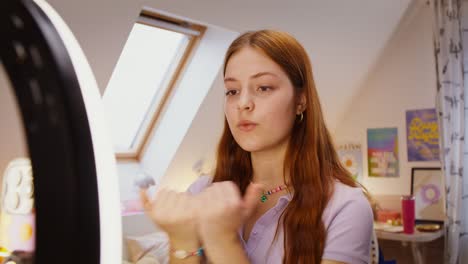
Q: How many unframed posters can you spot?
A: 3